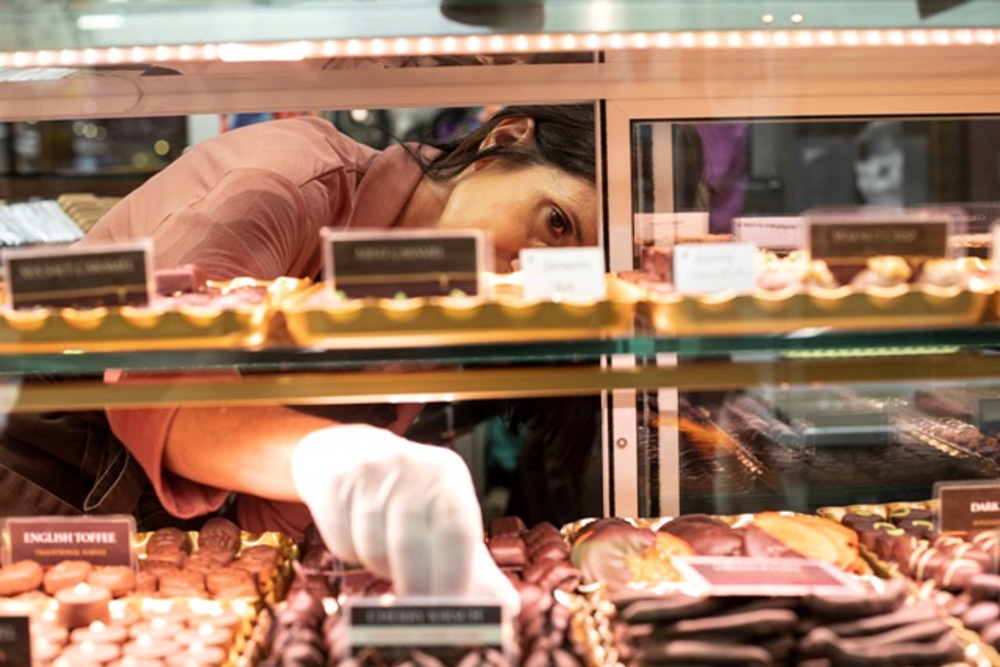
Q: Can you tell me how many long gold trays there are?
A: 3